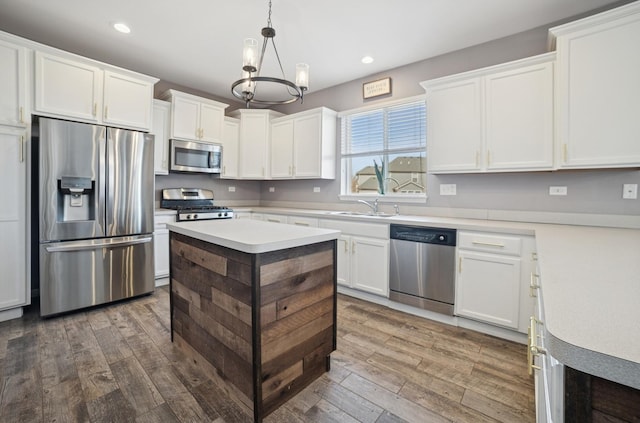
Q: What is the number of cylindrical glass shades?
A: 3